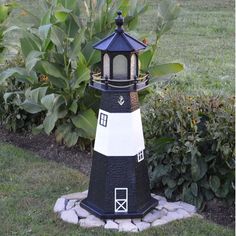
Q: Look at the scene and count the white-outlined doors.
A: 1